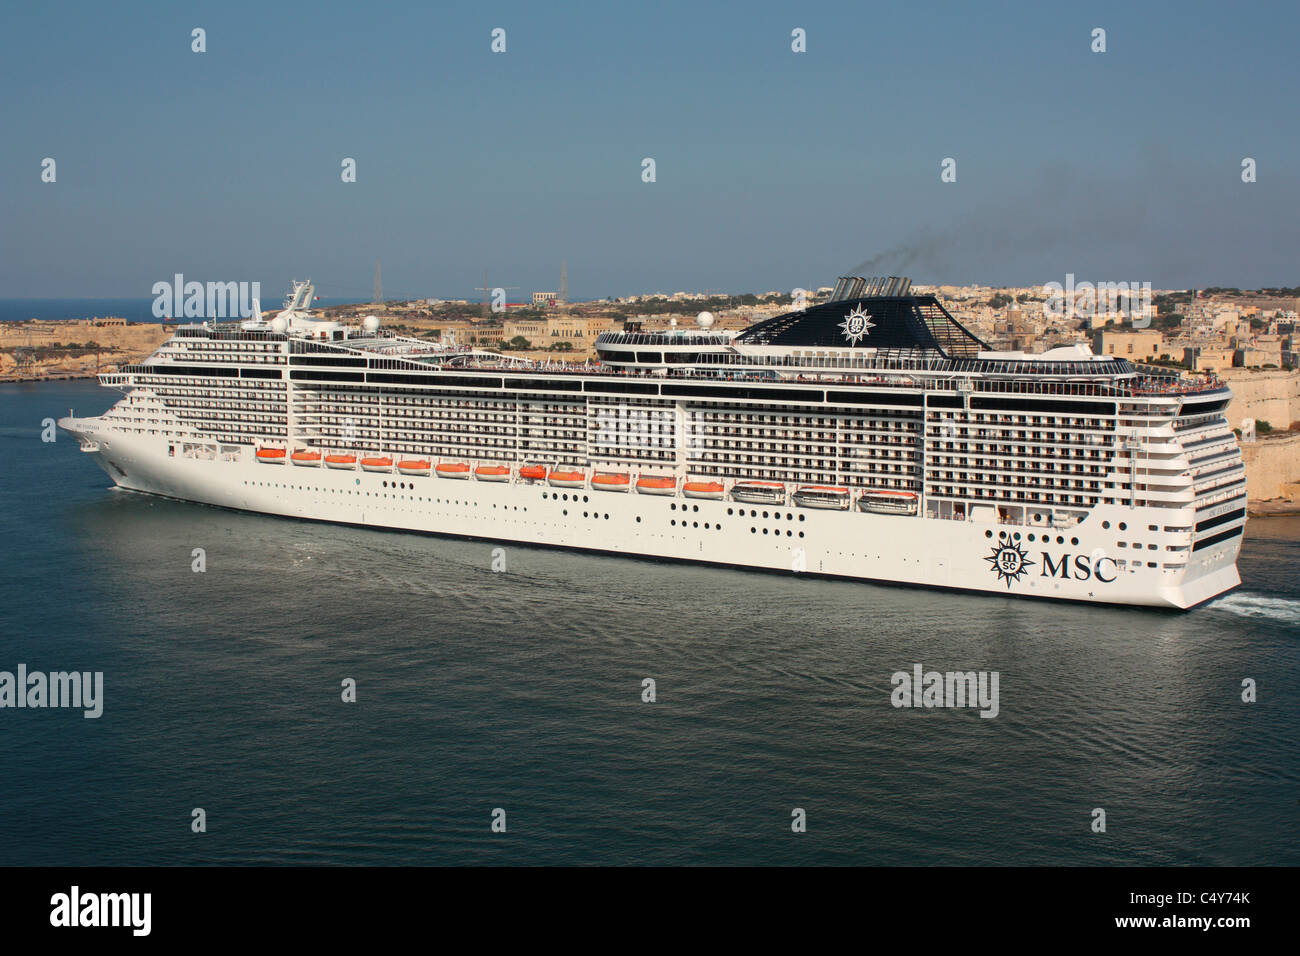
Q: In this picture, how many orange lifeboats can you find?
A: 12